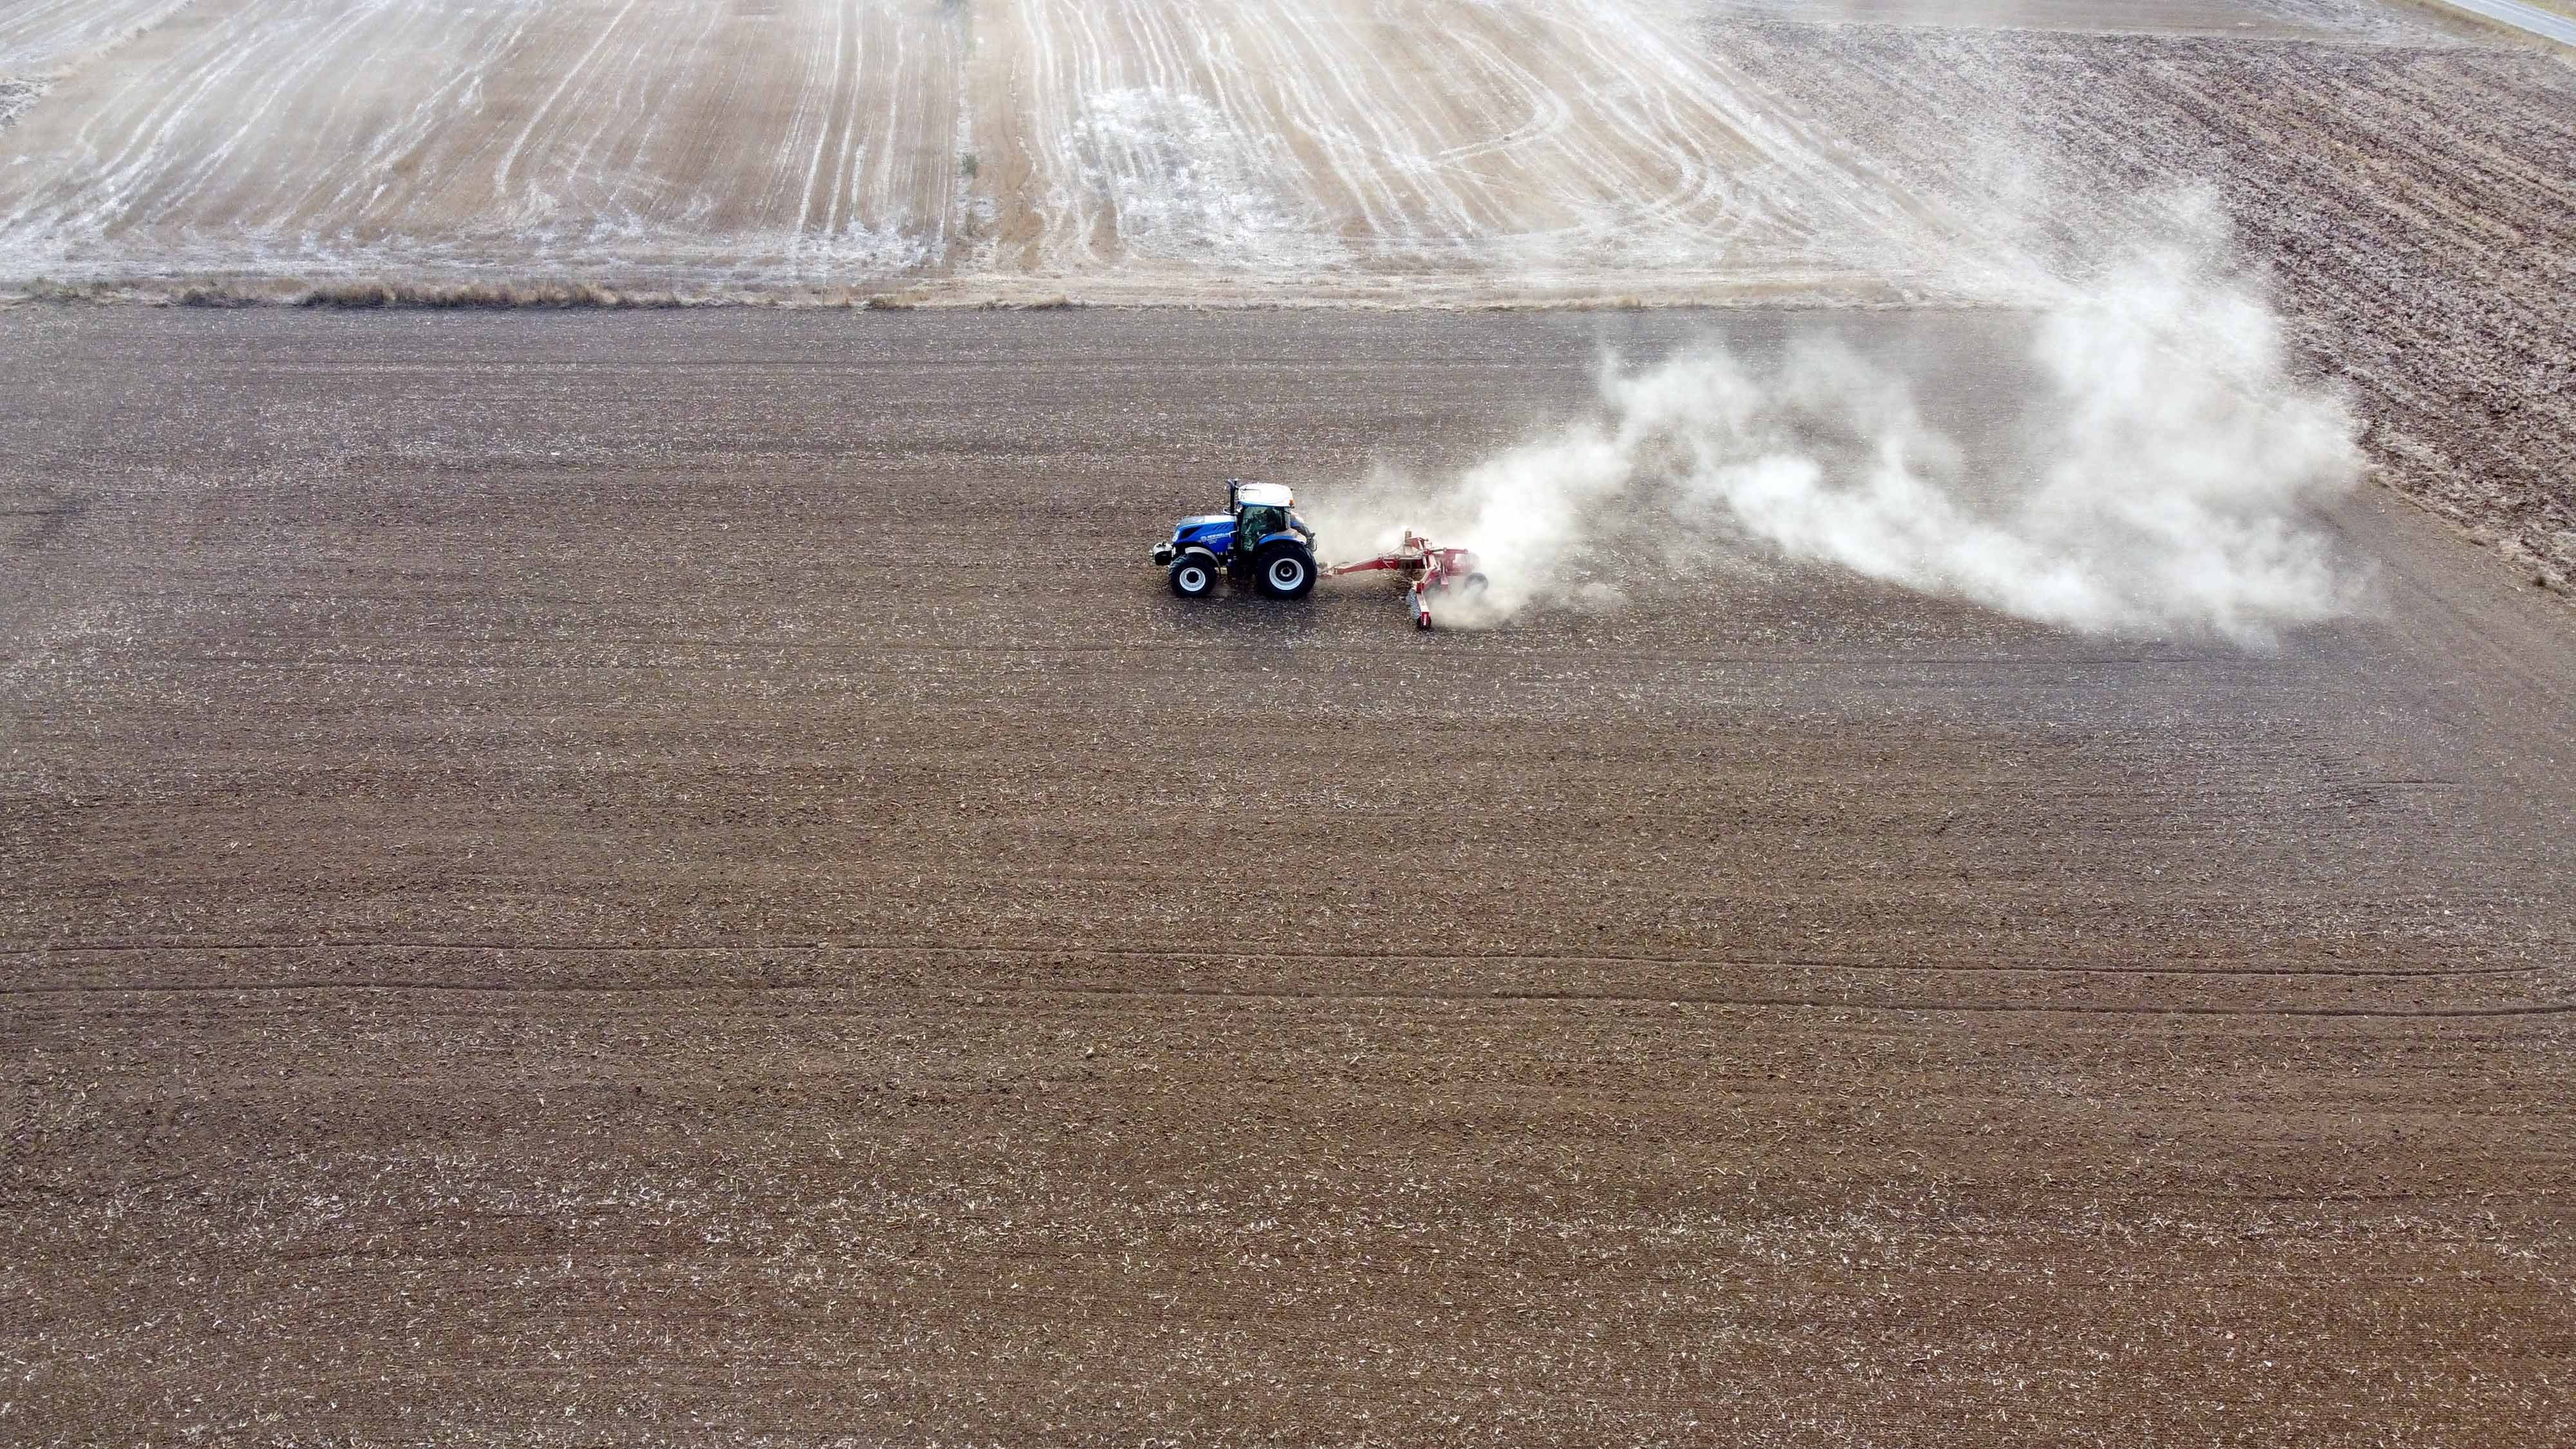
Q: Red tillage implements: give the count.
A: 1